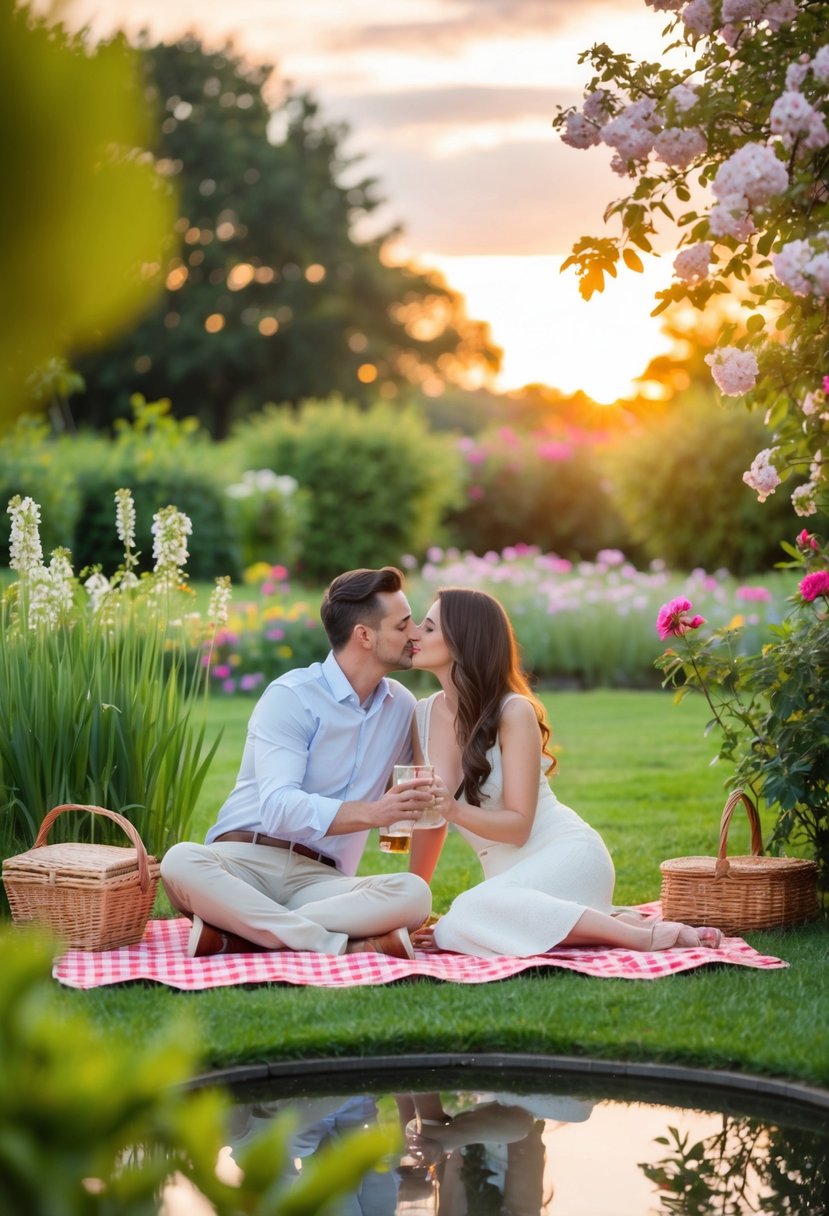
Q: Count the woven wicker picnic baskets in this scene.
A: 2